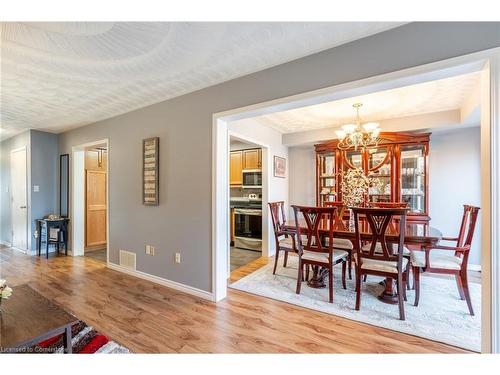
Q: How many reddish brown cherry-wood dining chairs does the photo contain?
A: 6